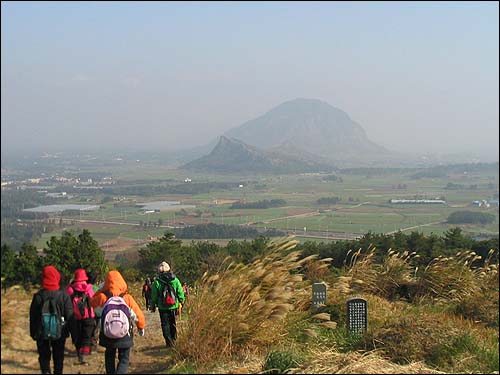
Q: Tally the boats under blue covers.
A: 0